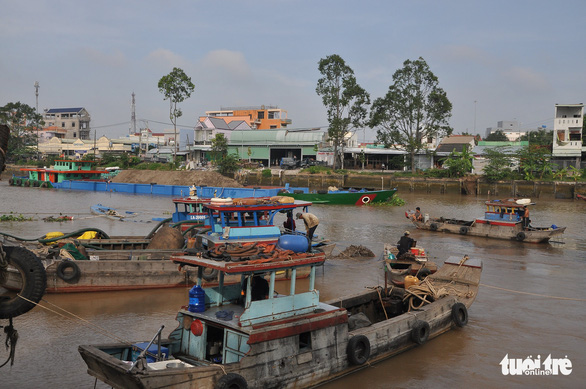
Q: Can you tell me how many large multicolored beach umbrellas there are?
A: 0